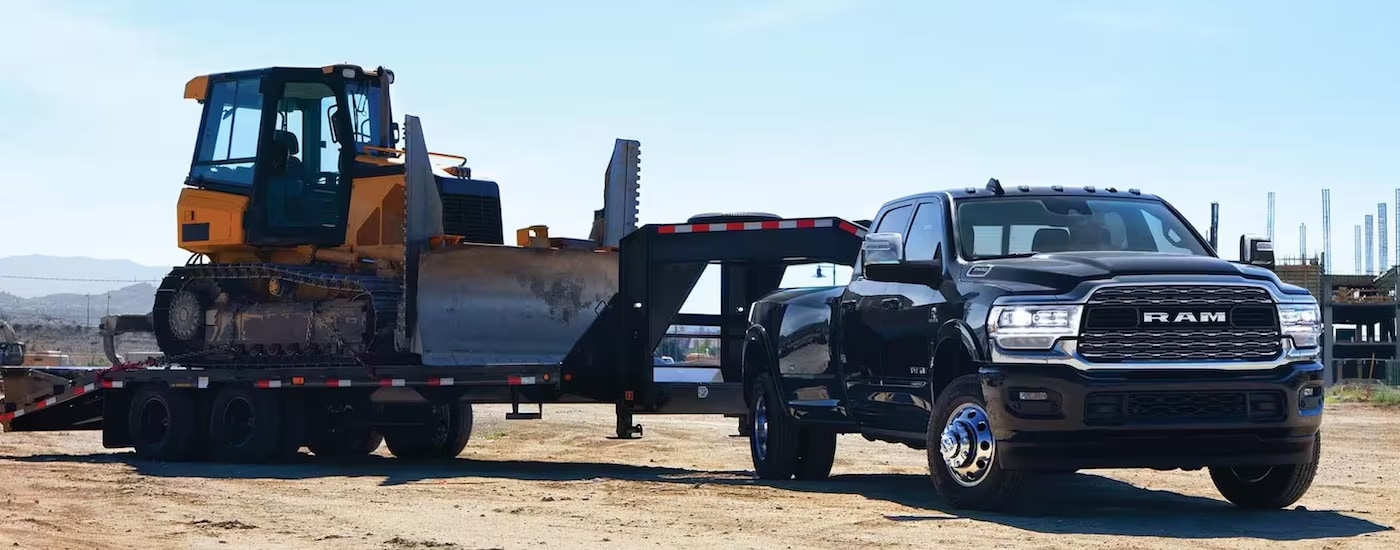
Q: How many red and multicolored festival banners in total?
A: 0